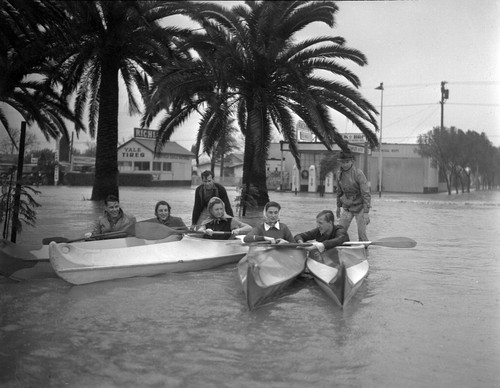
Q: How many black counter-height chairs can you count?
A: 0